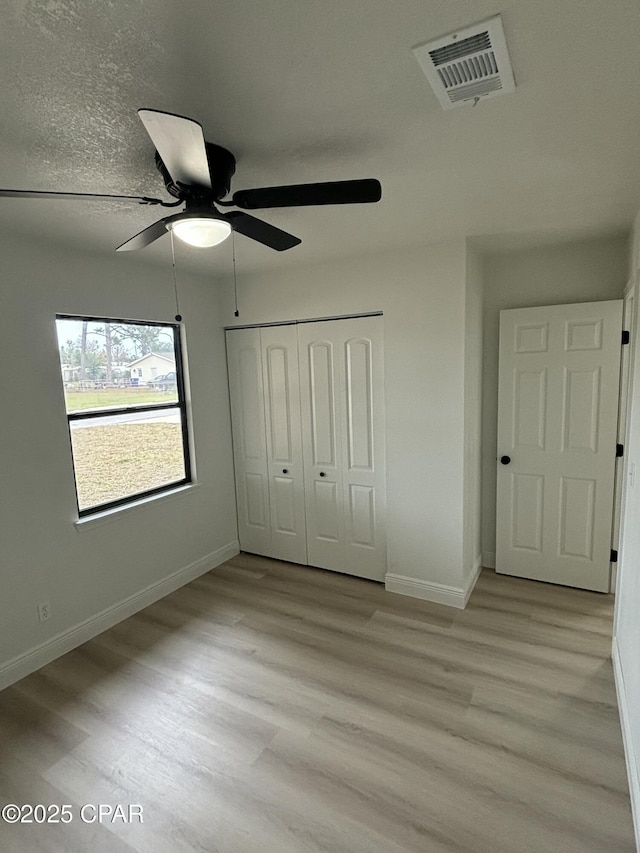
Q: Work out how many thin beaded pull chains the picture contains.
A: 2